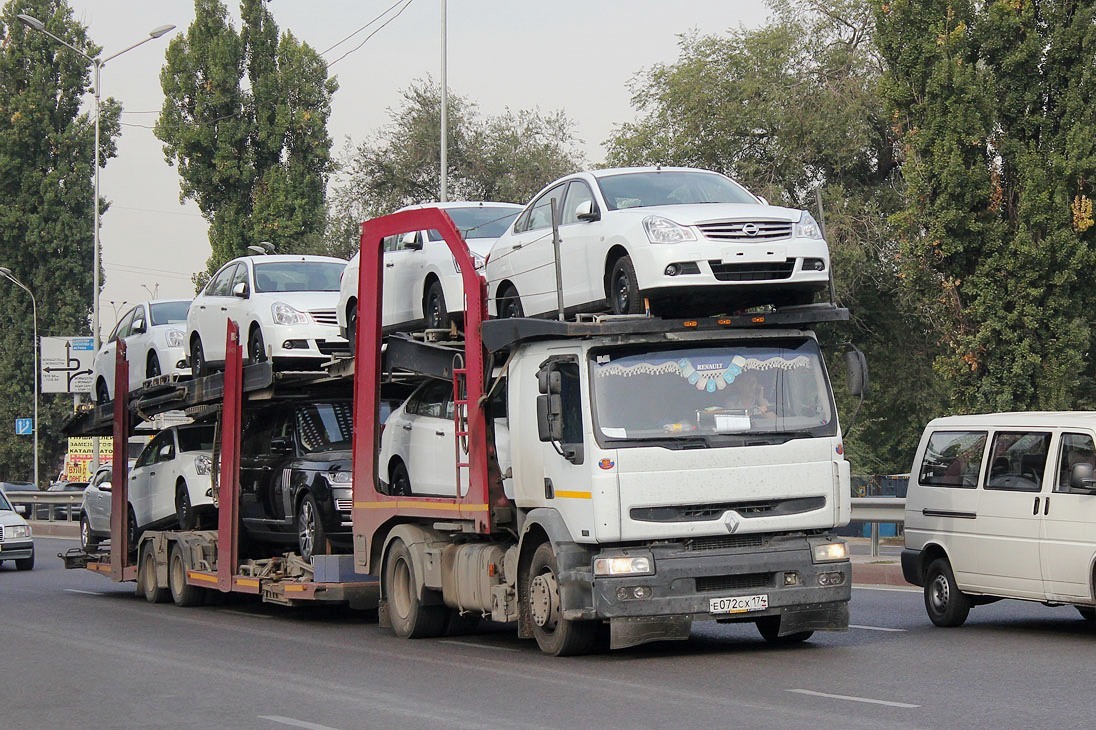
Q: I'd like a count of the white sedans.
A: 6